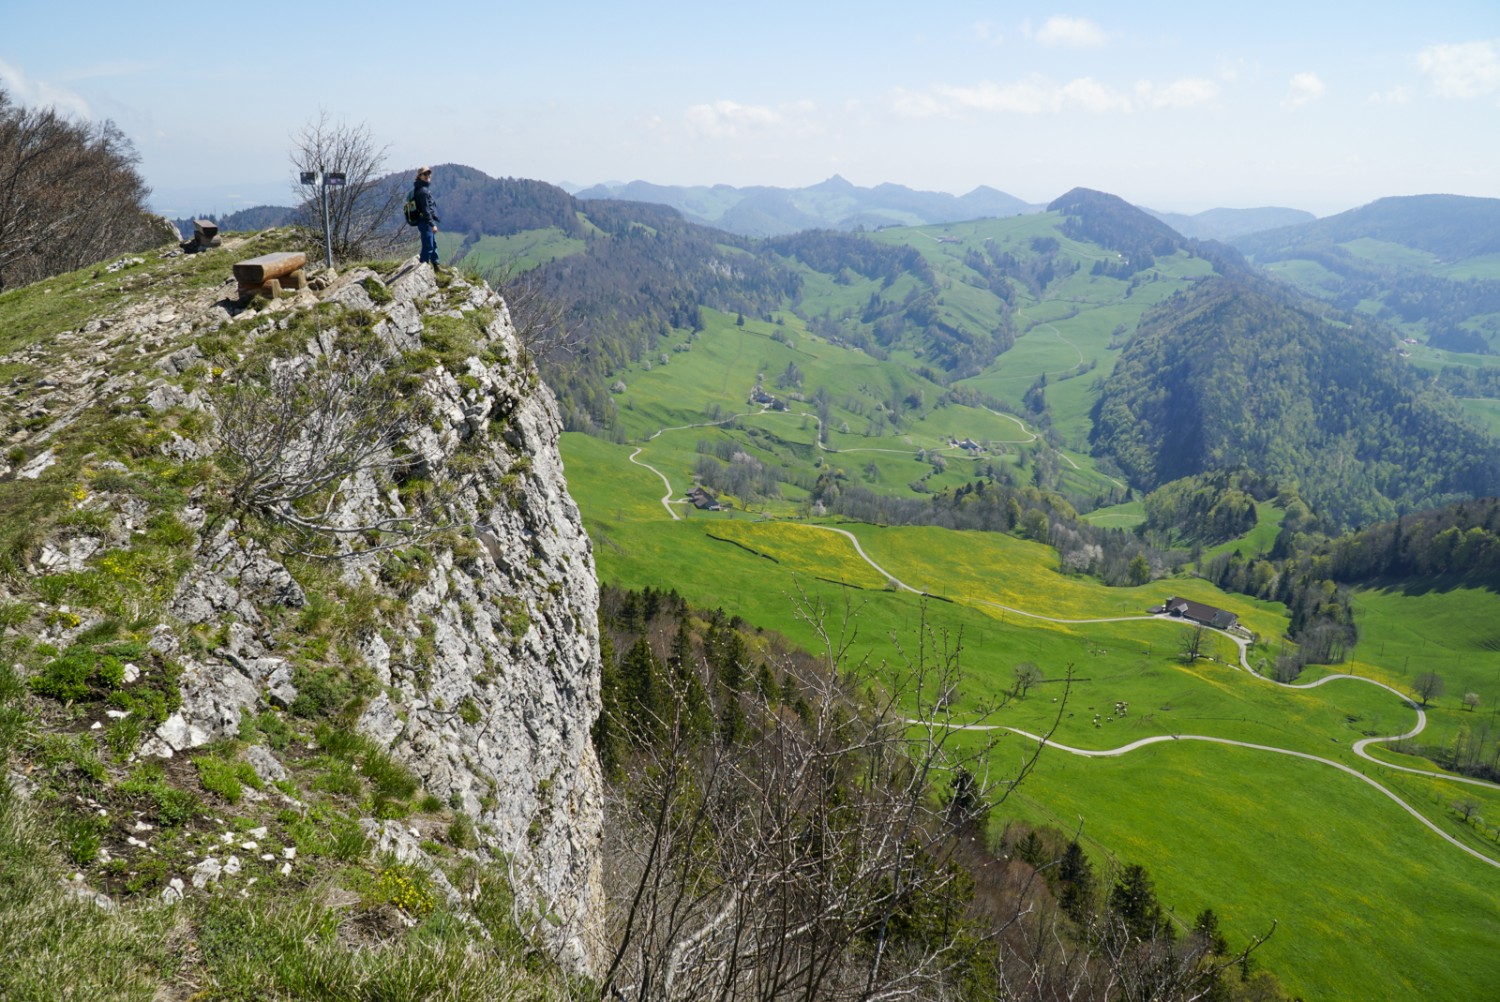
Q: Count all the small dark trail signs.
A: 2